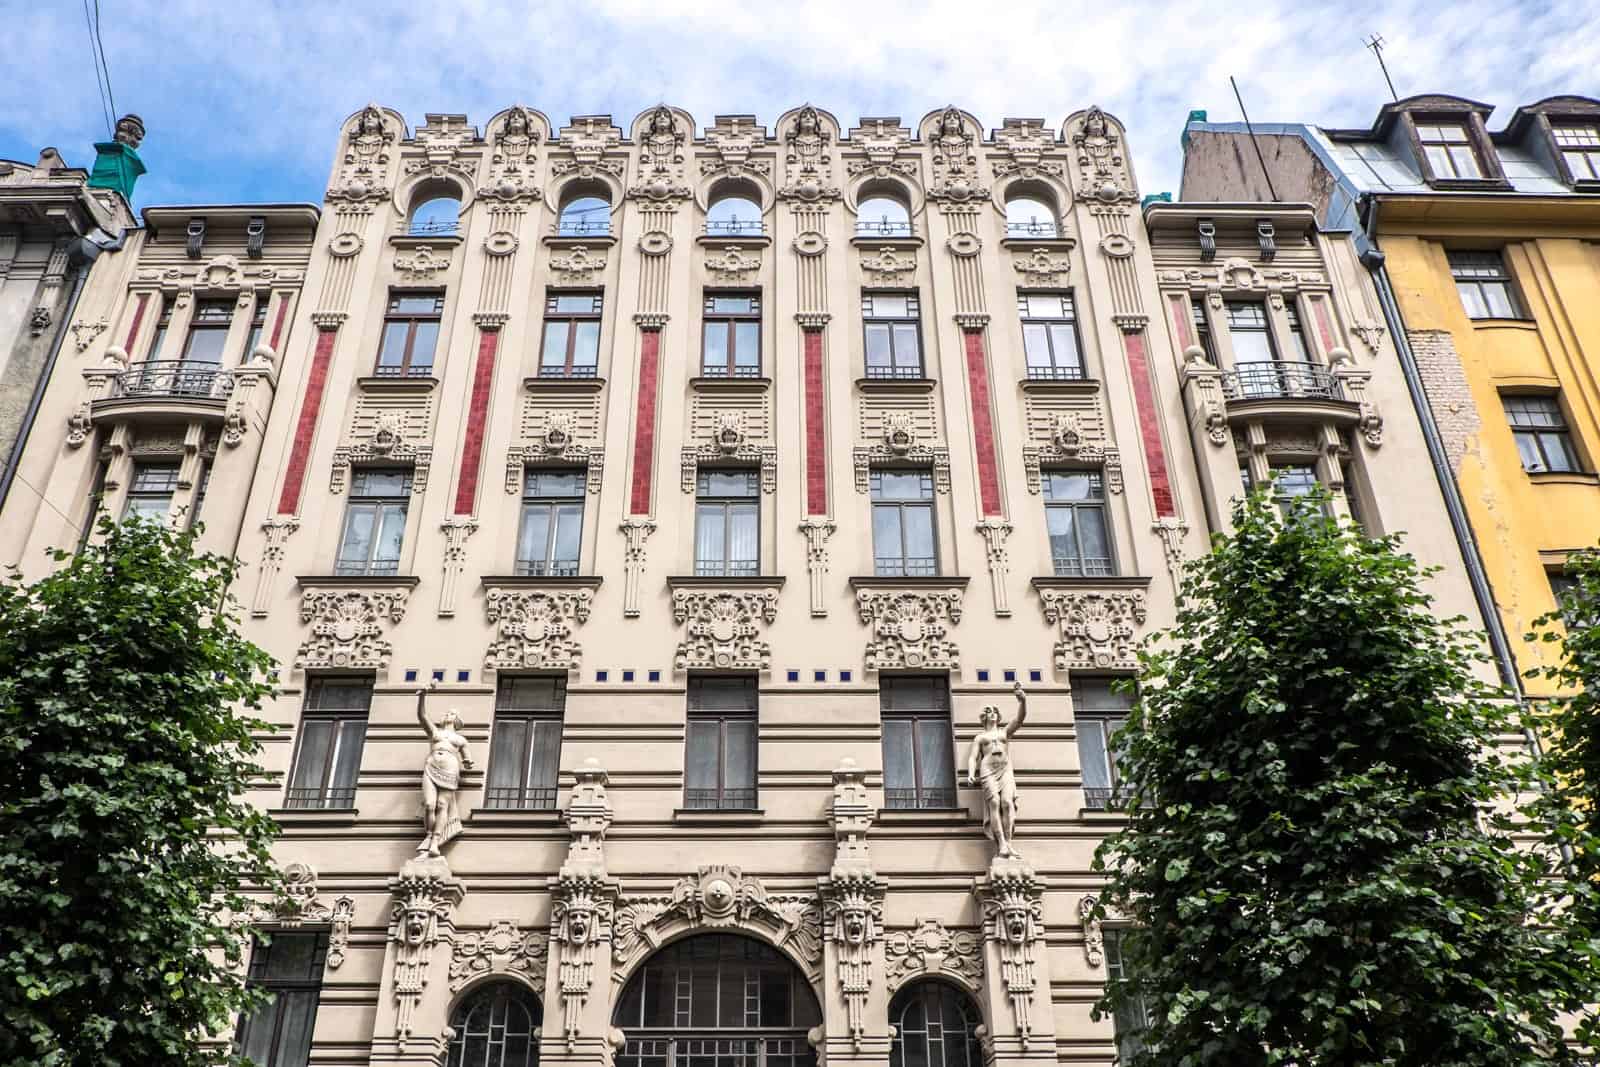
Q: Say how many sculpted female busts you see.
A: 6